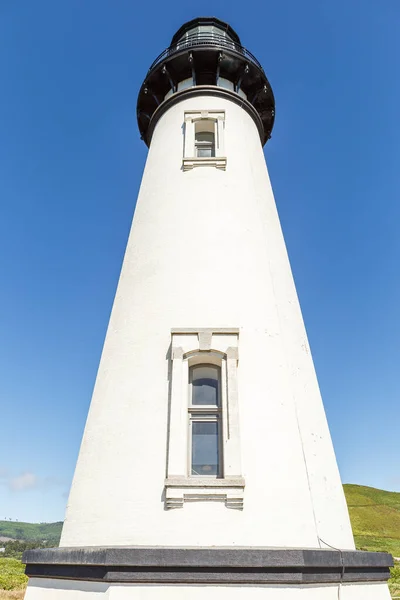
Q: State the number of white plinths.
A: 1